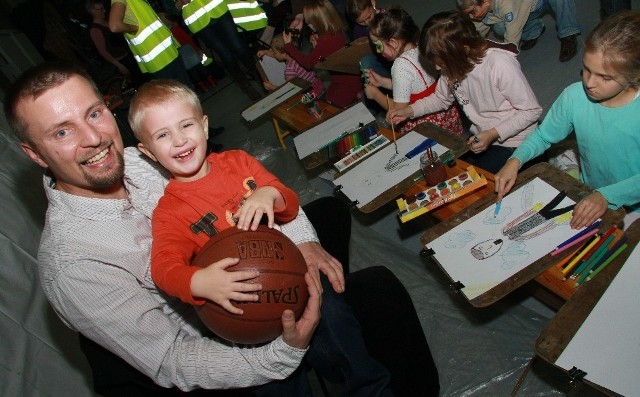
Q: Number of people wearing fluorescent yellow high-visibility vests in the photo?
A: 3